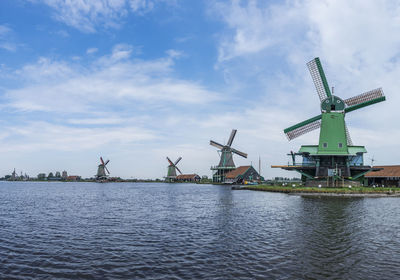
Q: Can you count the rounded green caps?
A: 1